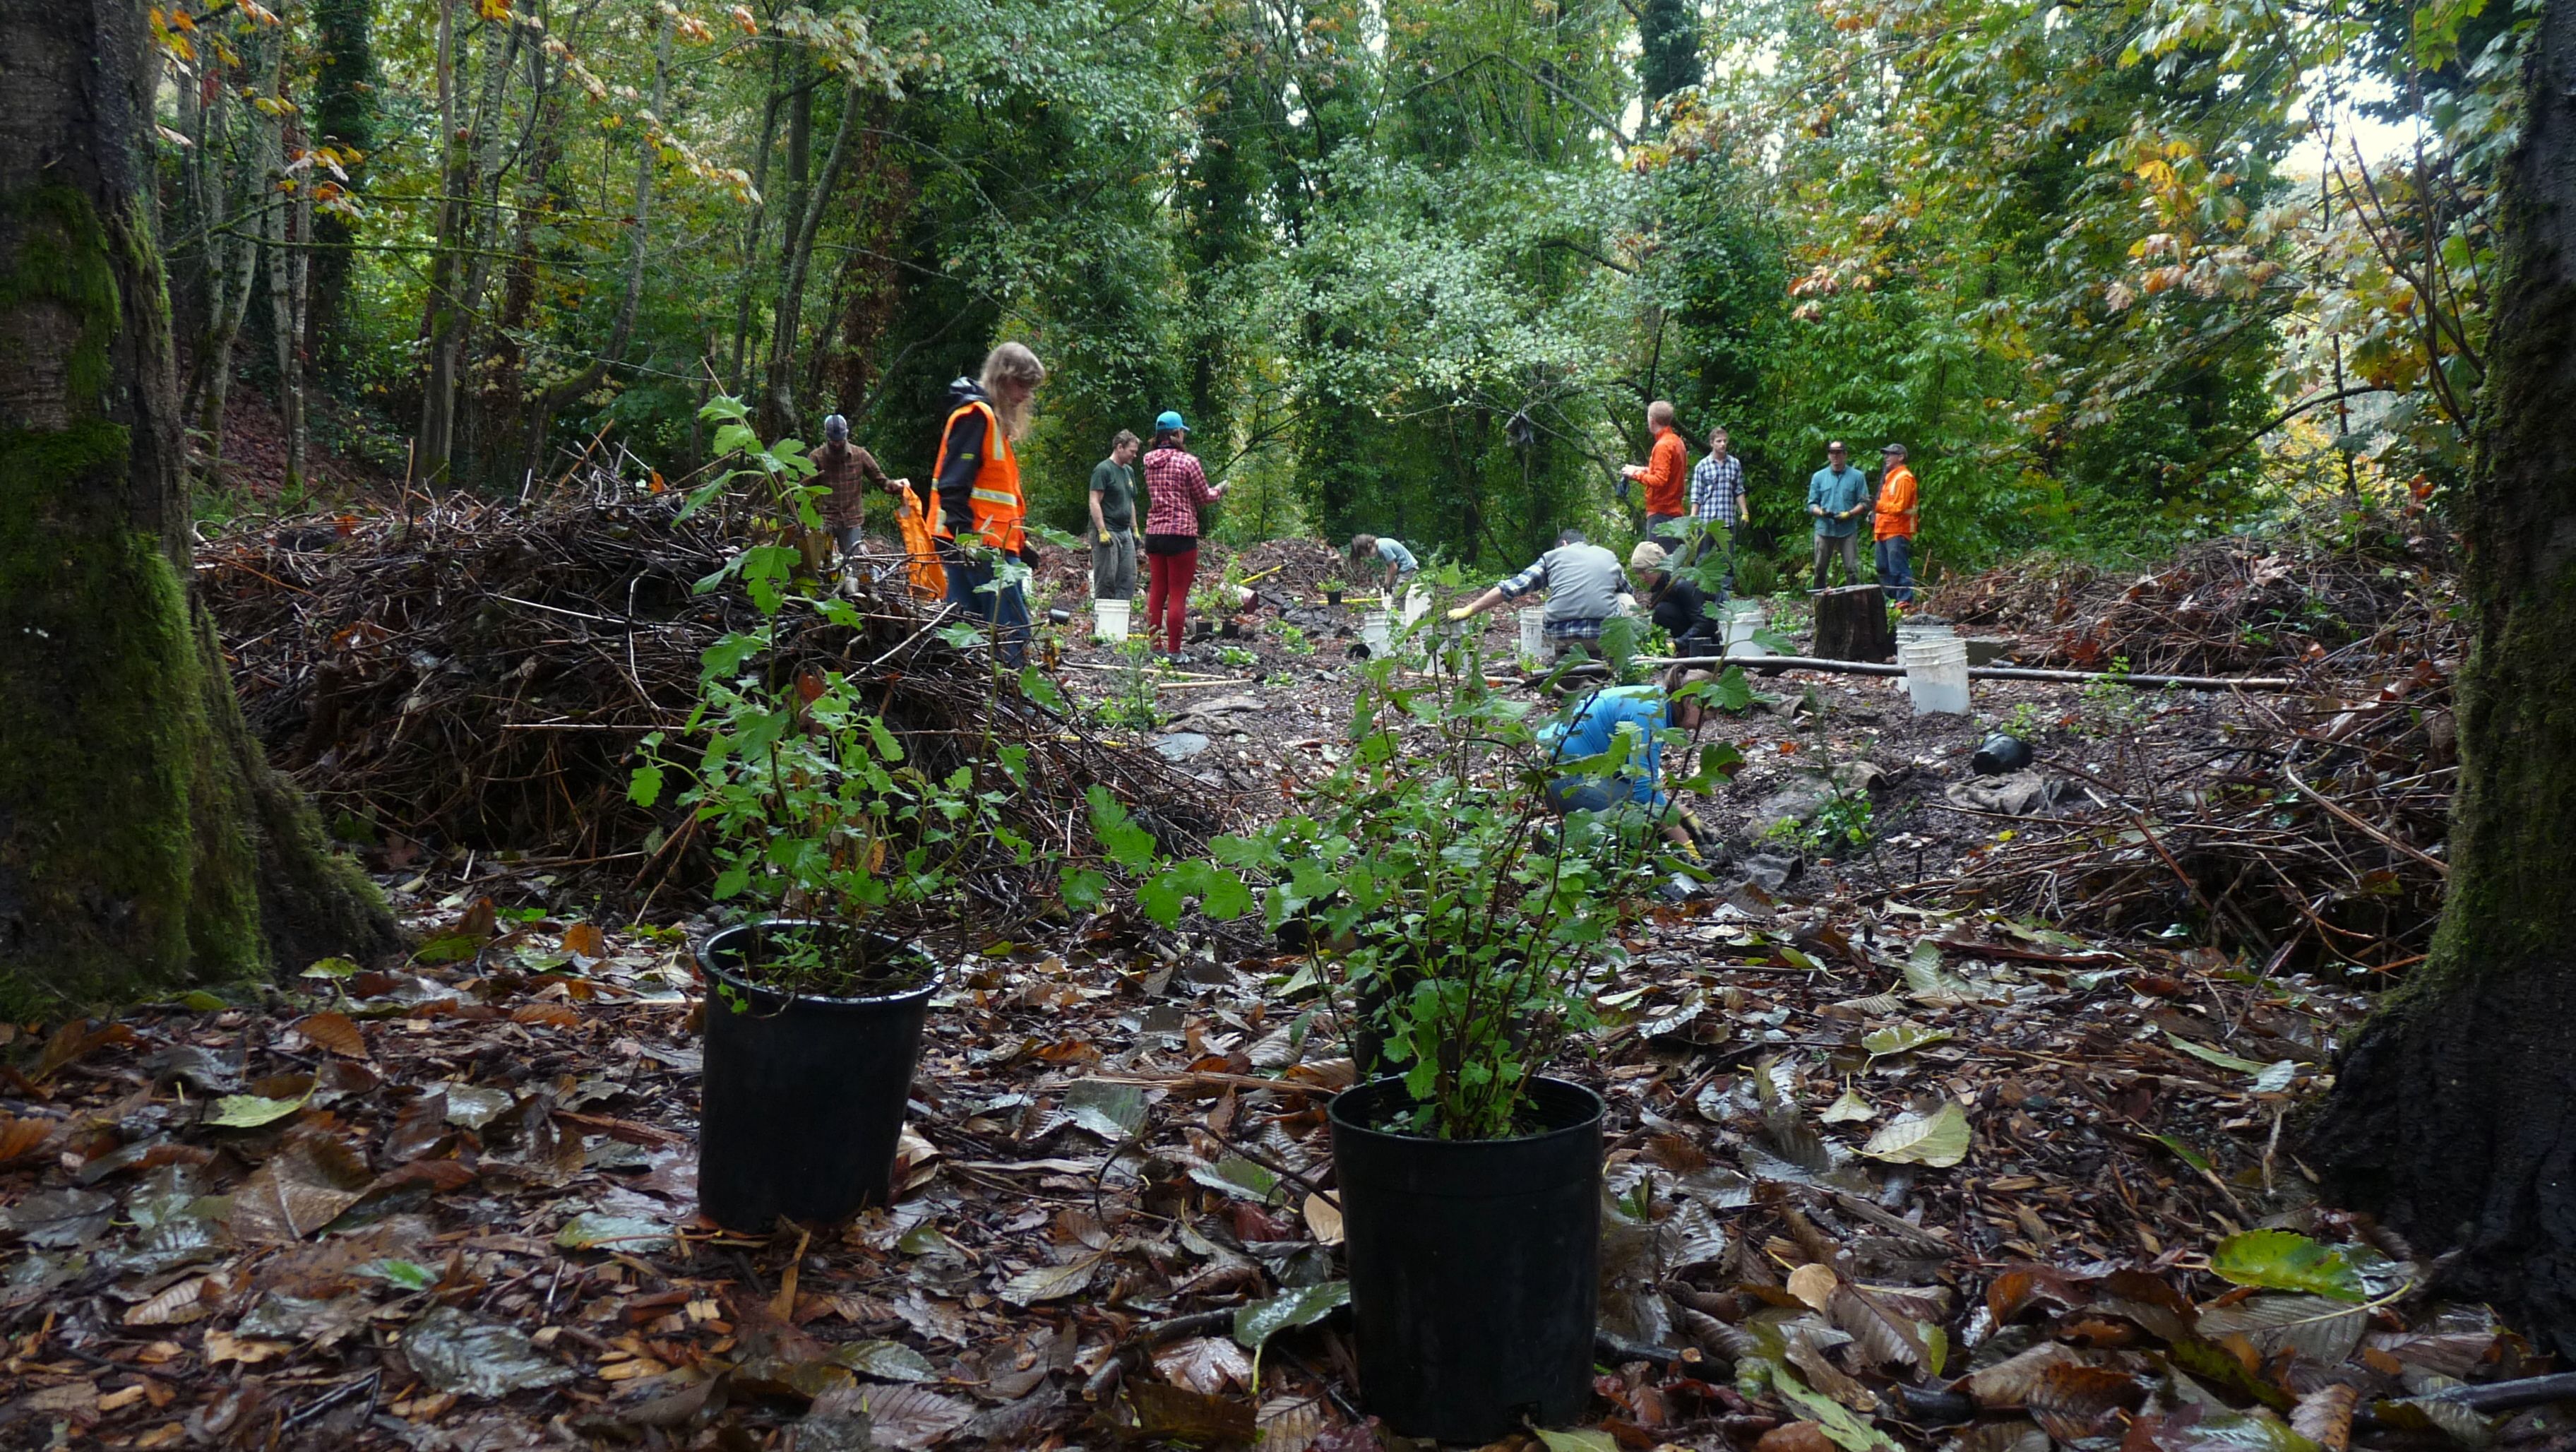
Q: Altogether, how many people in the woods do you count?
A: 12